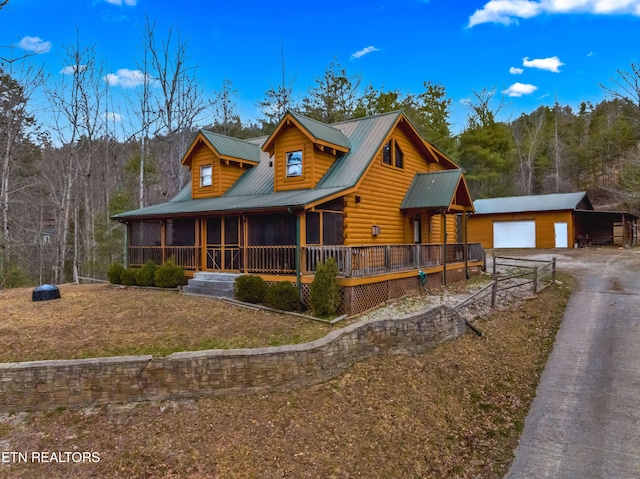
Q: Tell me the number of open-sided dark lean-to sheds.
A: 1